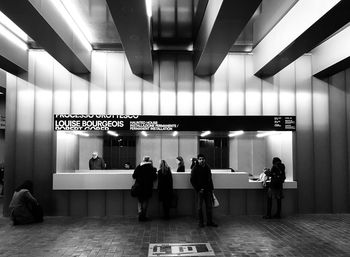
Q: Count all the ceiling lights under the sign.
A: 7